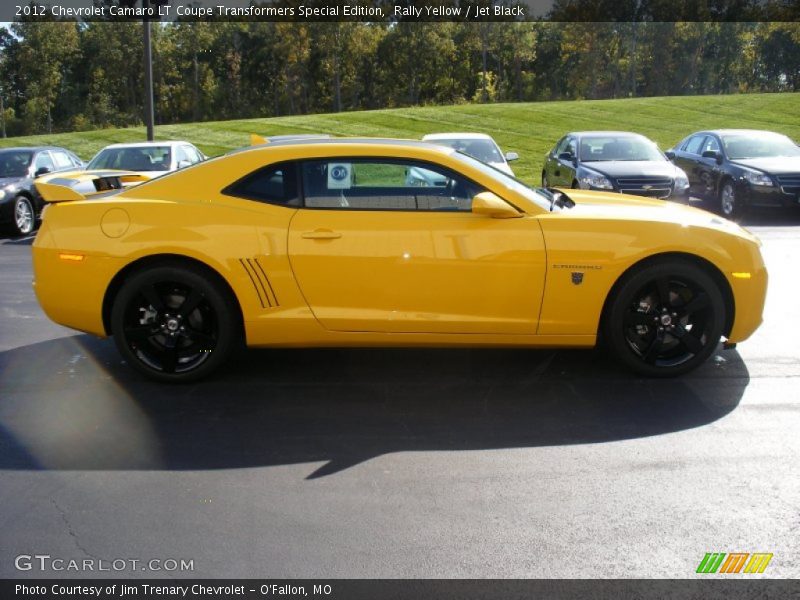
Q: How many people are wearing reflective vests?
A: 0